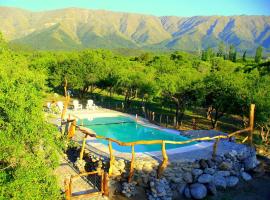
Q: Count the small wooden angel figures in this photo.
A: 0